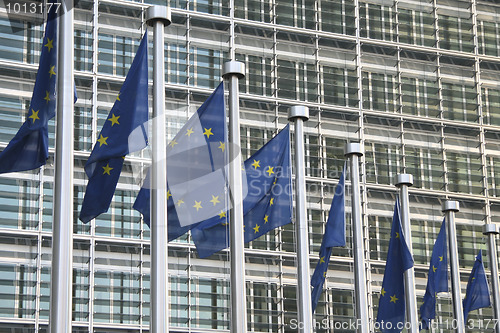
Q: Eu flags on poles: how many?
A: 8